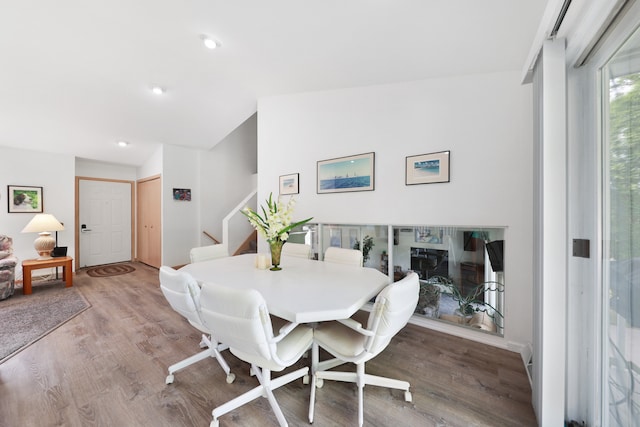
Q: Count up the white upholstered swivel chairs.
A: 6